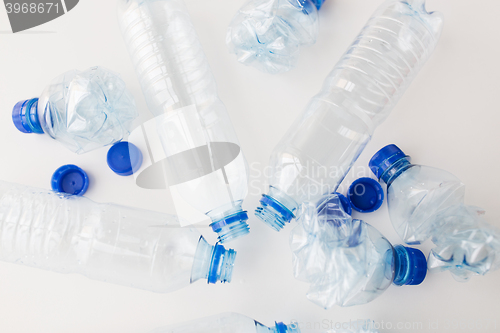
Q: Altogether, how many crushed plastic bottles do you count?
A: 4